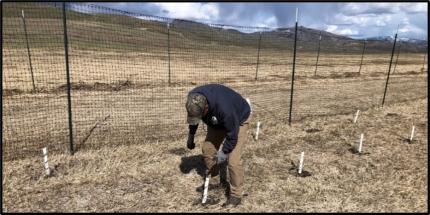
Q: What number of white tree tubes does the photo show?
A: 7